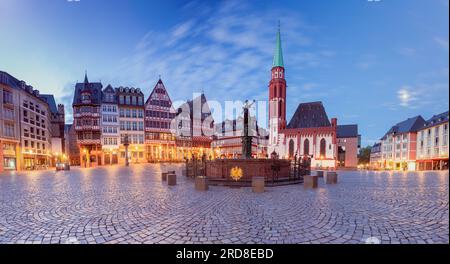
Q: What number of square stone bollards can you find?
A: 8